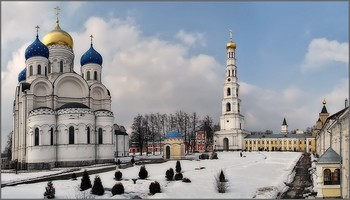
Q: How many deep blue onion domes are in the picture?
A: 3